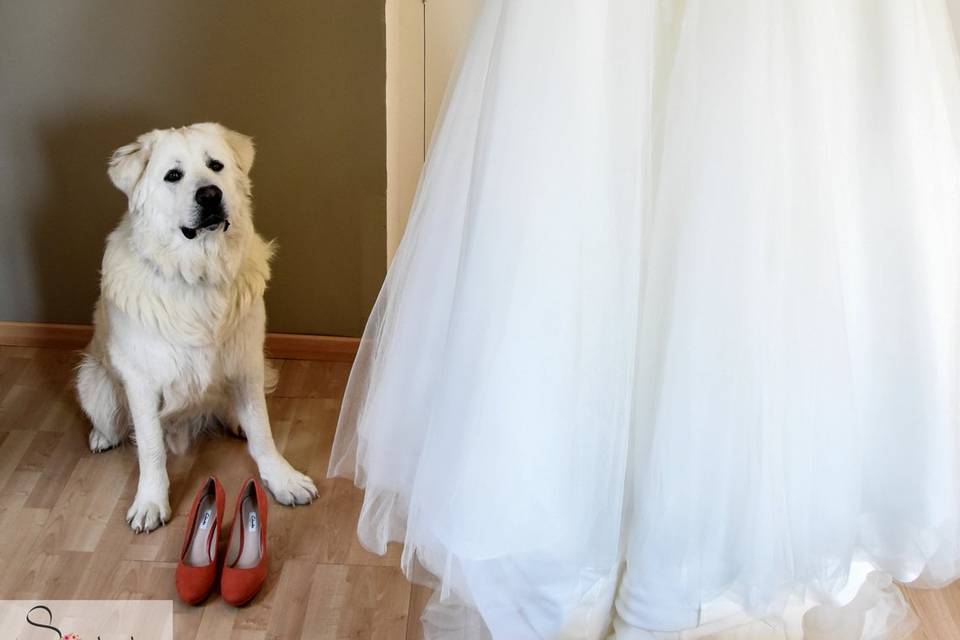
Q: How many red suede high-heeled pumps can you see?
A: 2